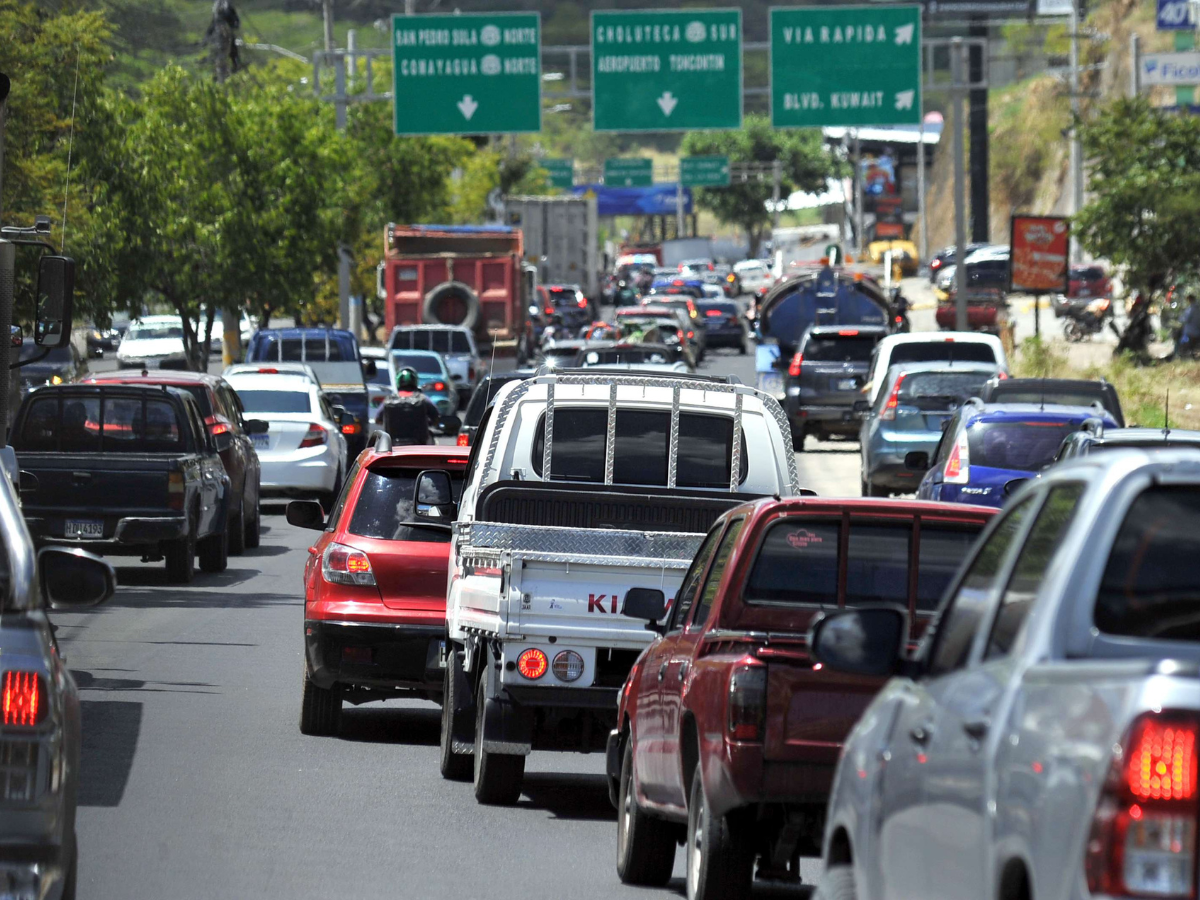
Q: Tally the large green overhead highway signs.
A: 3